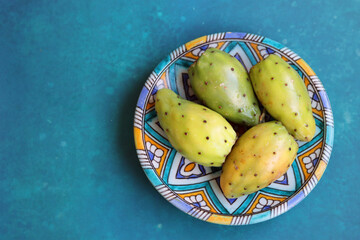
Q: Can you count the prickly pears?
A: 4